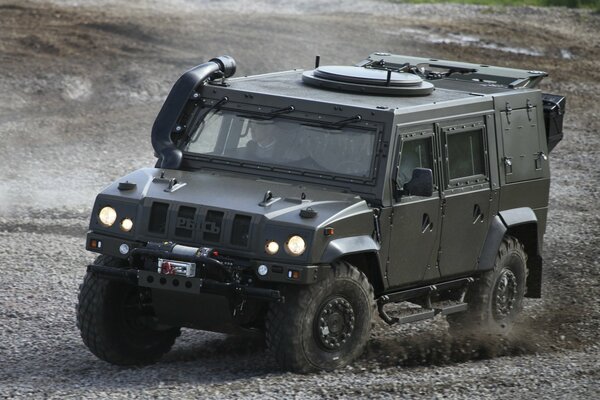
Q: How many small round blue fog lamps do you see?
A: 2